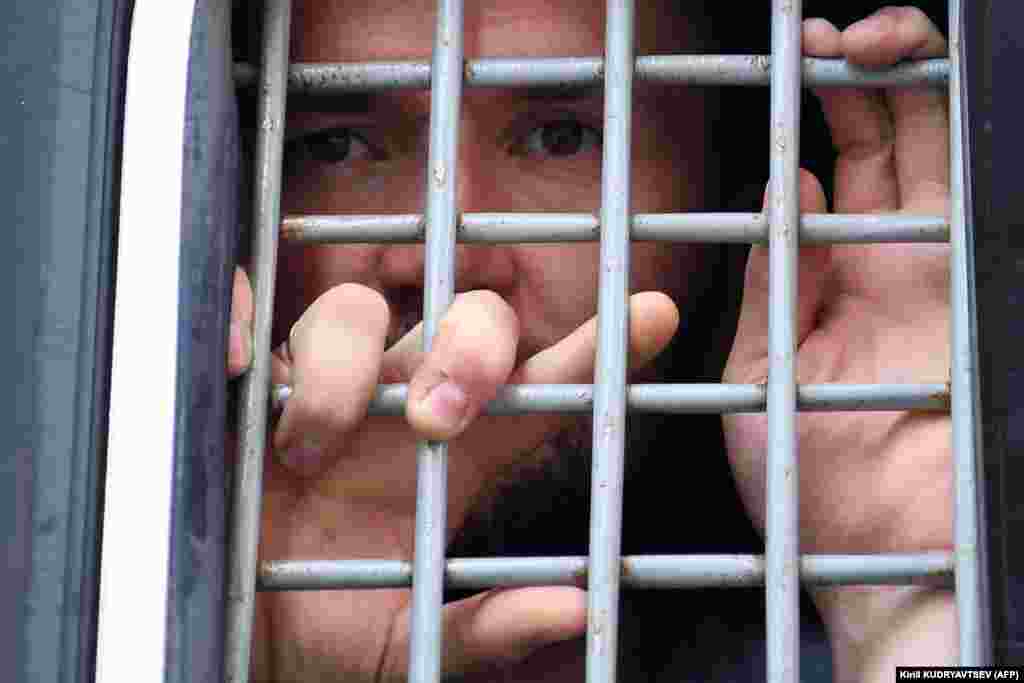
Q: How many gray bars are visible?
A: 9